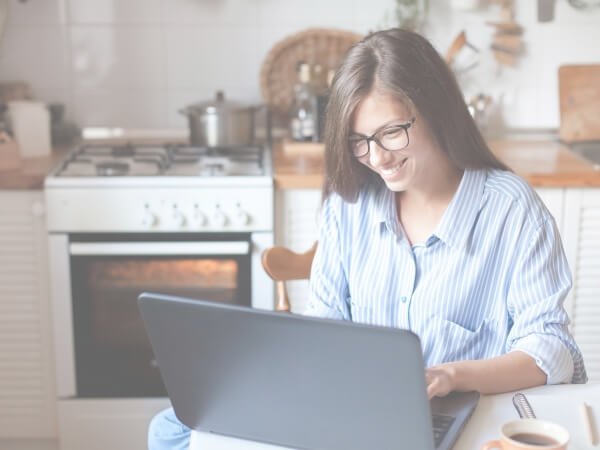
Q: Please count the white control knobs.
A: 5